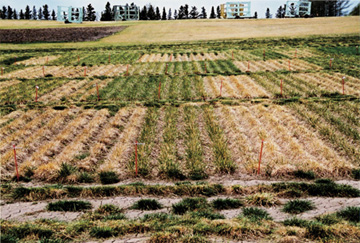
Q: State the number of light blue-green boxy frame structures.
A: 4